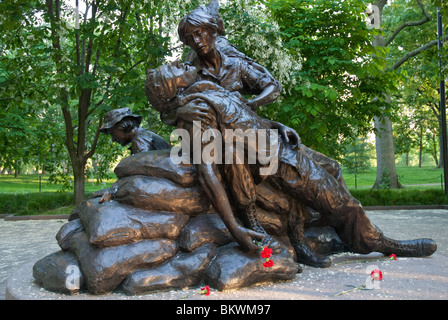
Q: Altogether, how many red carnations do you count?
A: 5